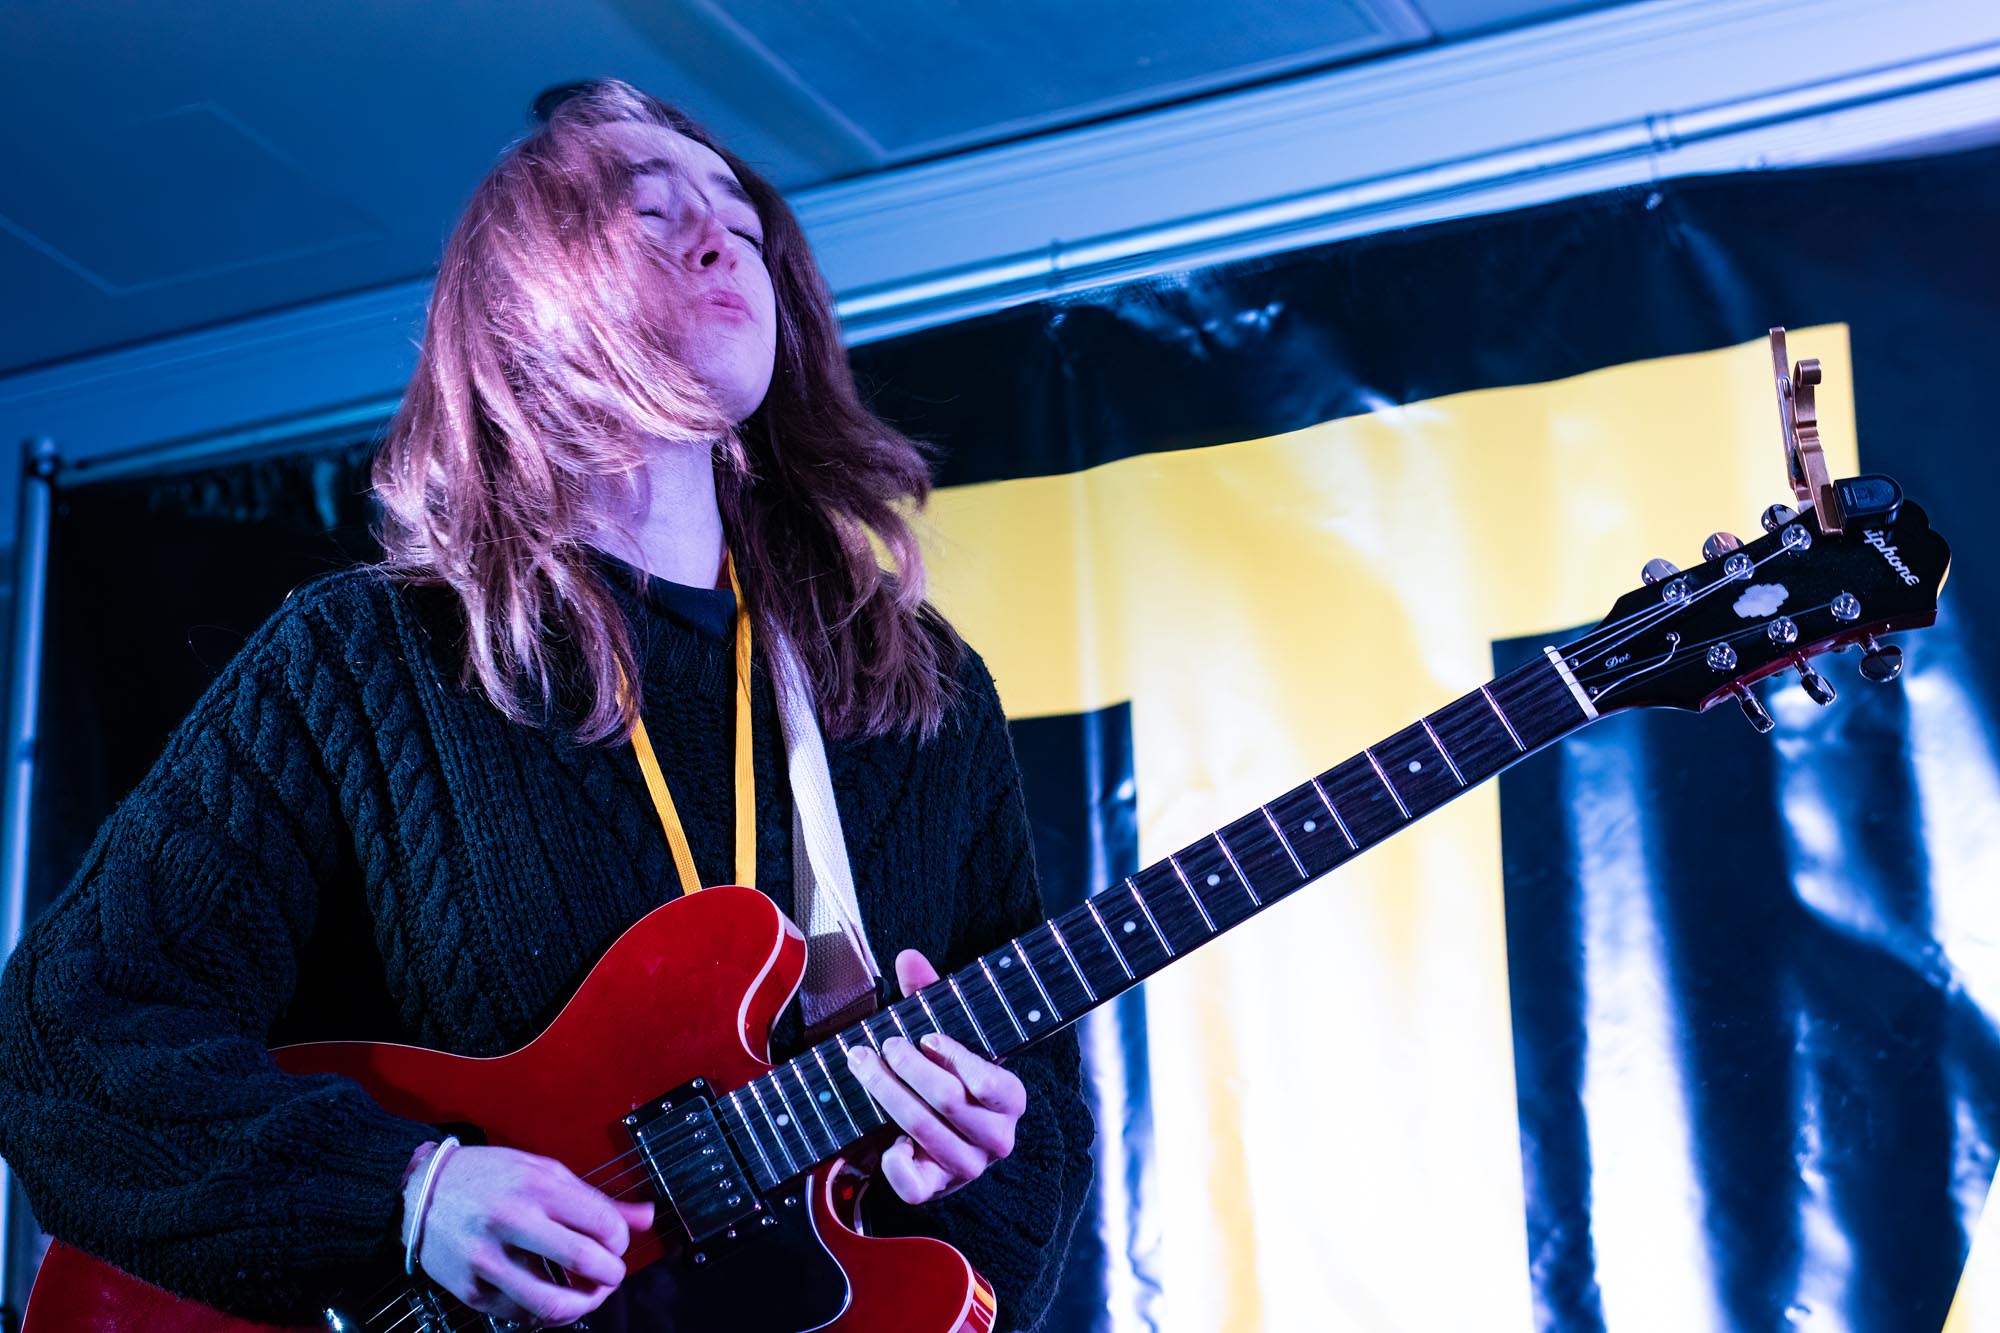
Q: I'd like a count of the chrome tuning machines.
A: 6